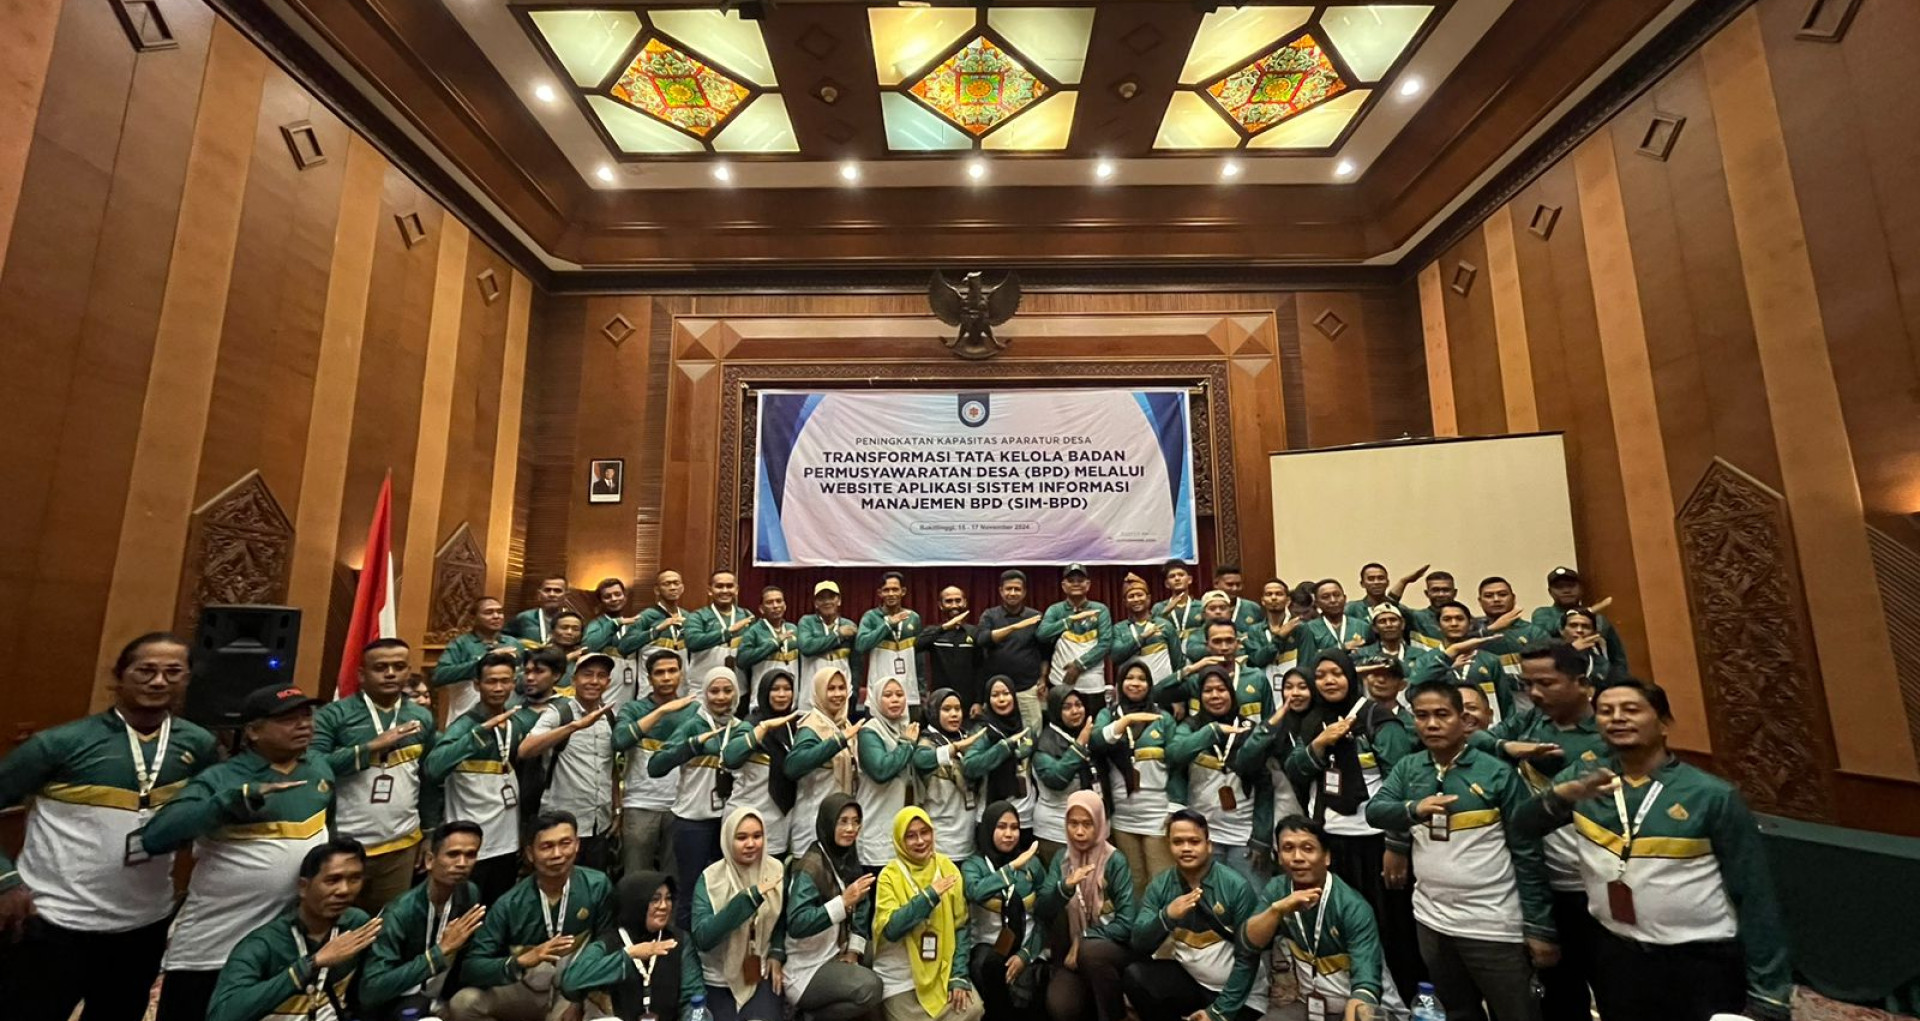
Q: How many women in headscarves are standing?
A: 11